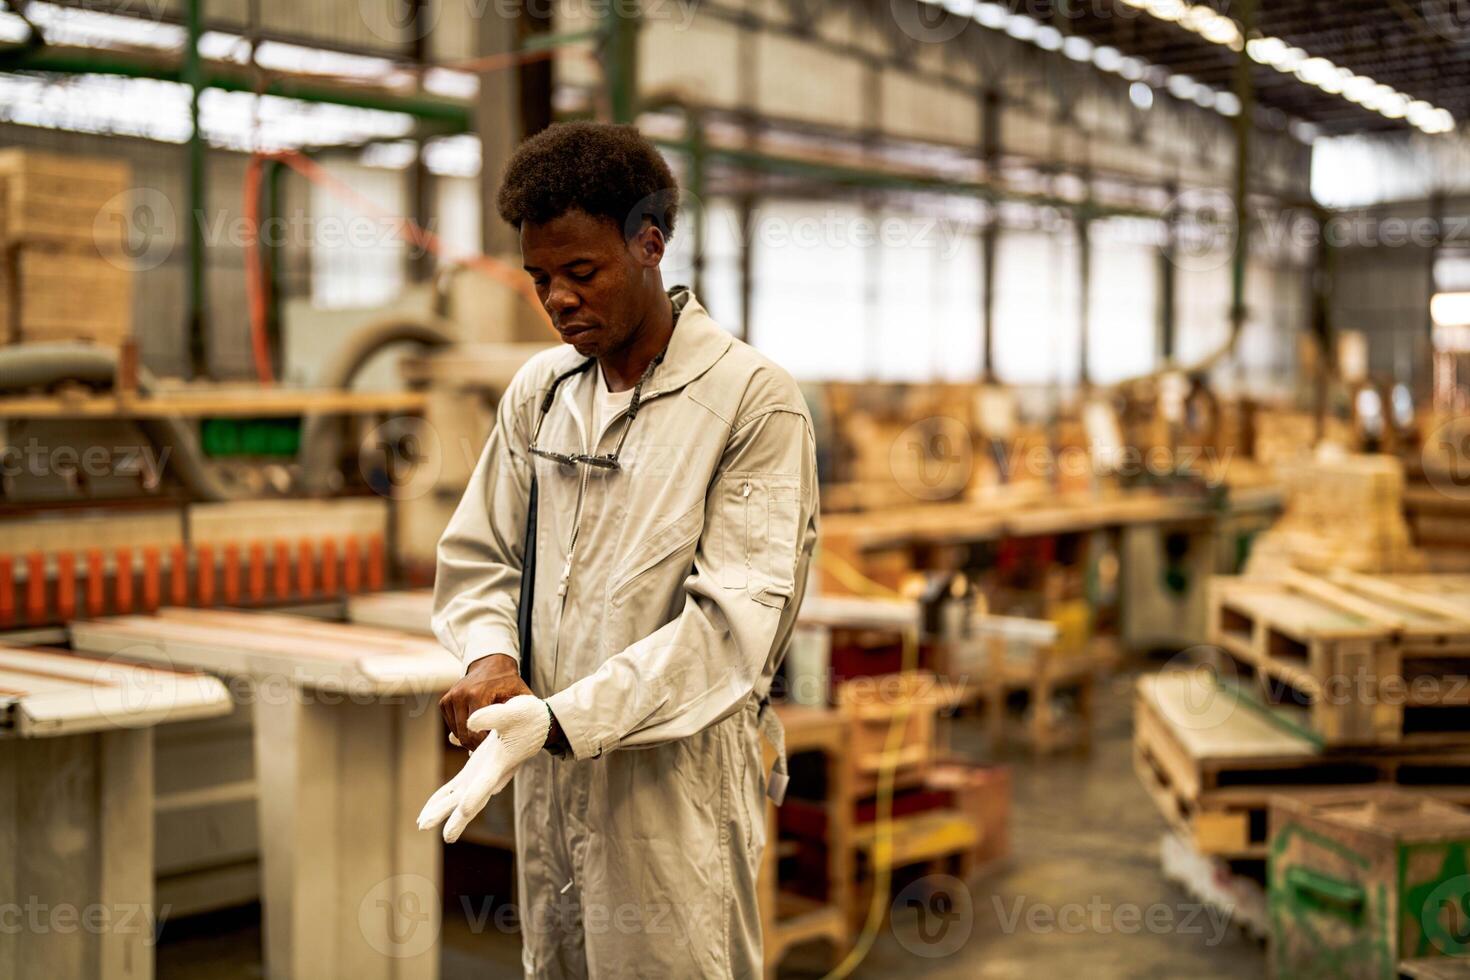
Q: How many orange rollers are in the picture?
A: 15